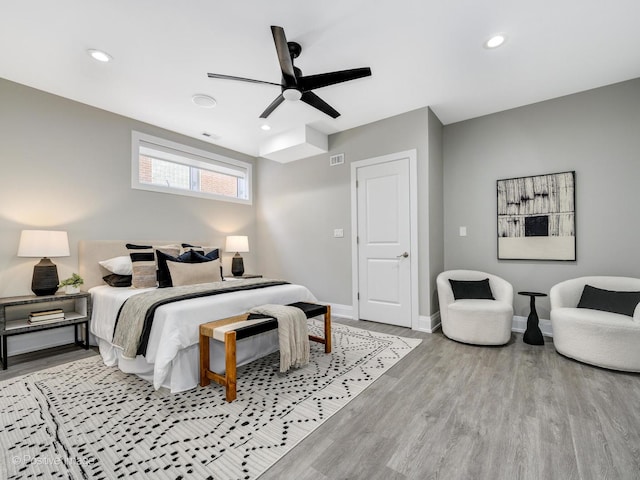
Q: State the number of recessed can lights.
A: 3